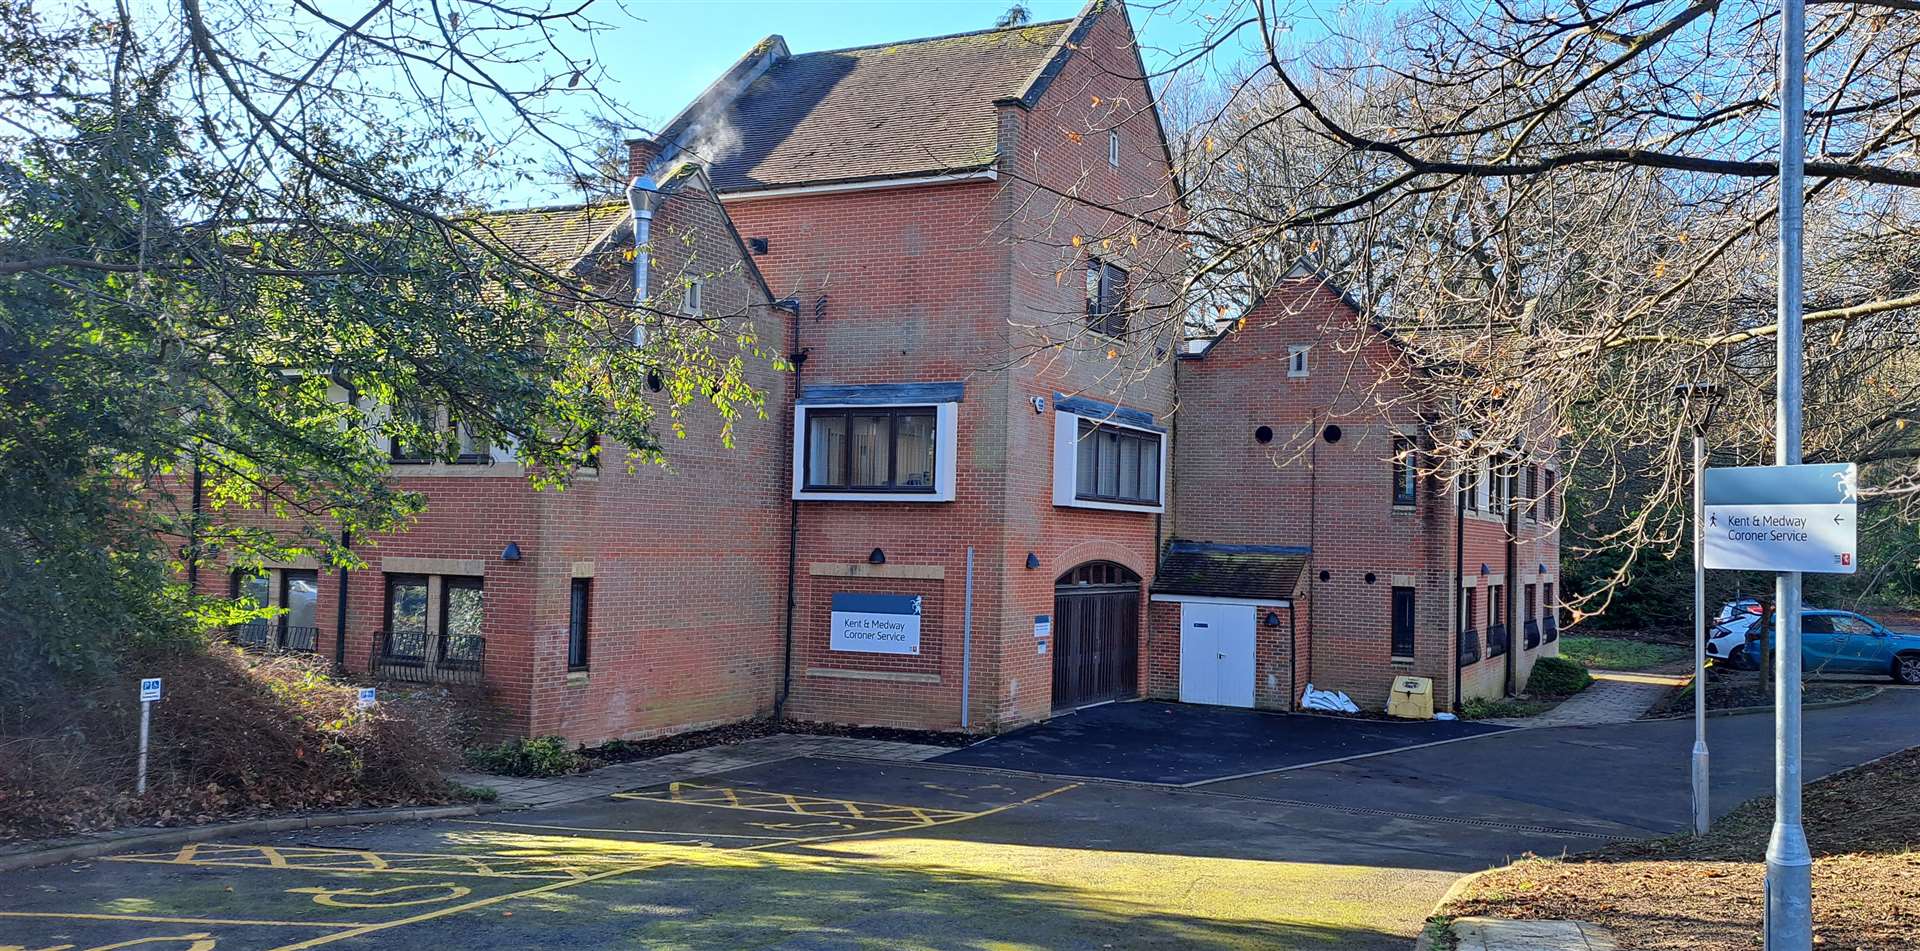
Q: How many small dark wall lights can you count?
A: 6